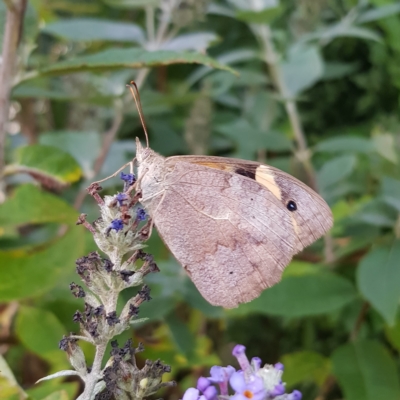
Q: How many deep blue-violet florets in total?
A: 4